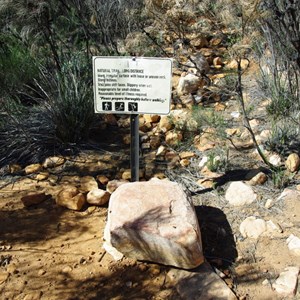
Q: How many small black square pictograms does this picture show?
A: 3